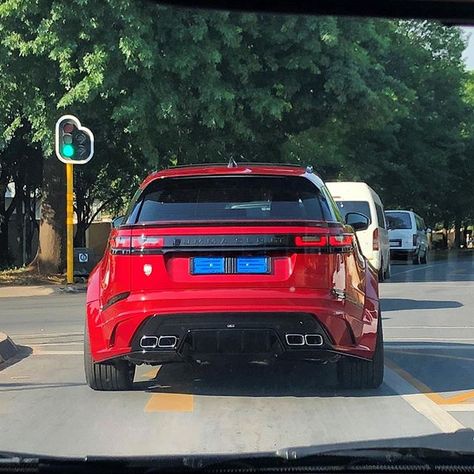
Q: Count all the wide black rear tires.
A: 2